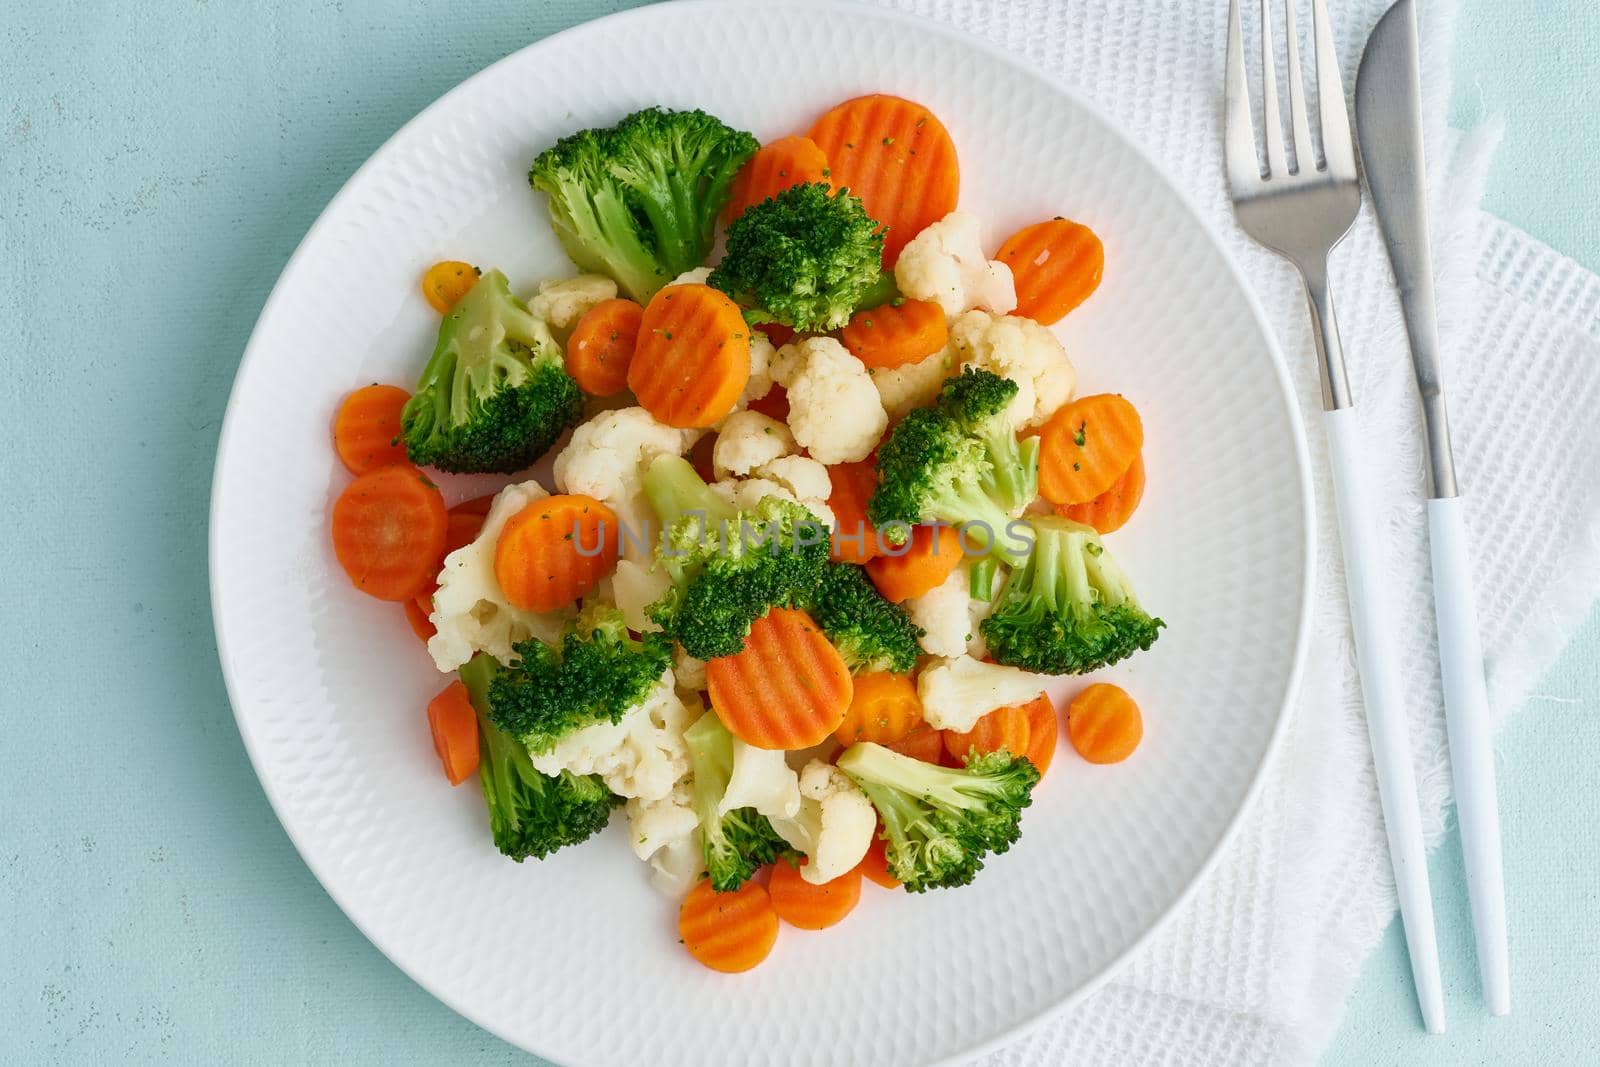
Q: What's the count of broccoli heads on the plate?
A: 11